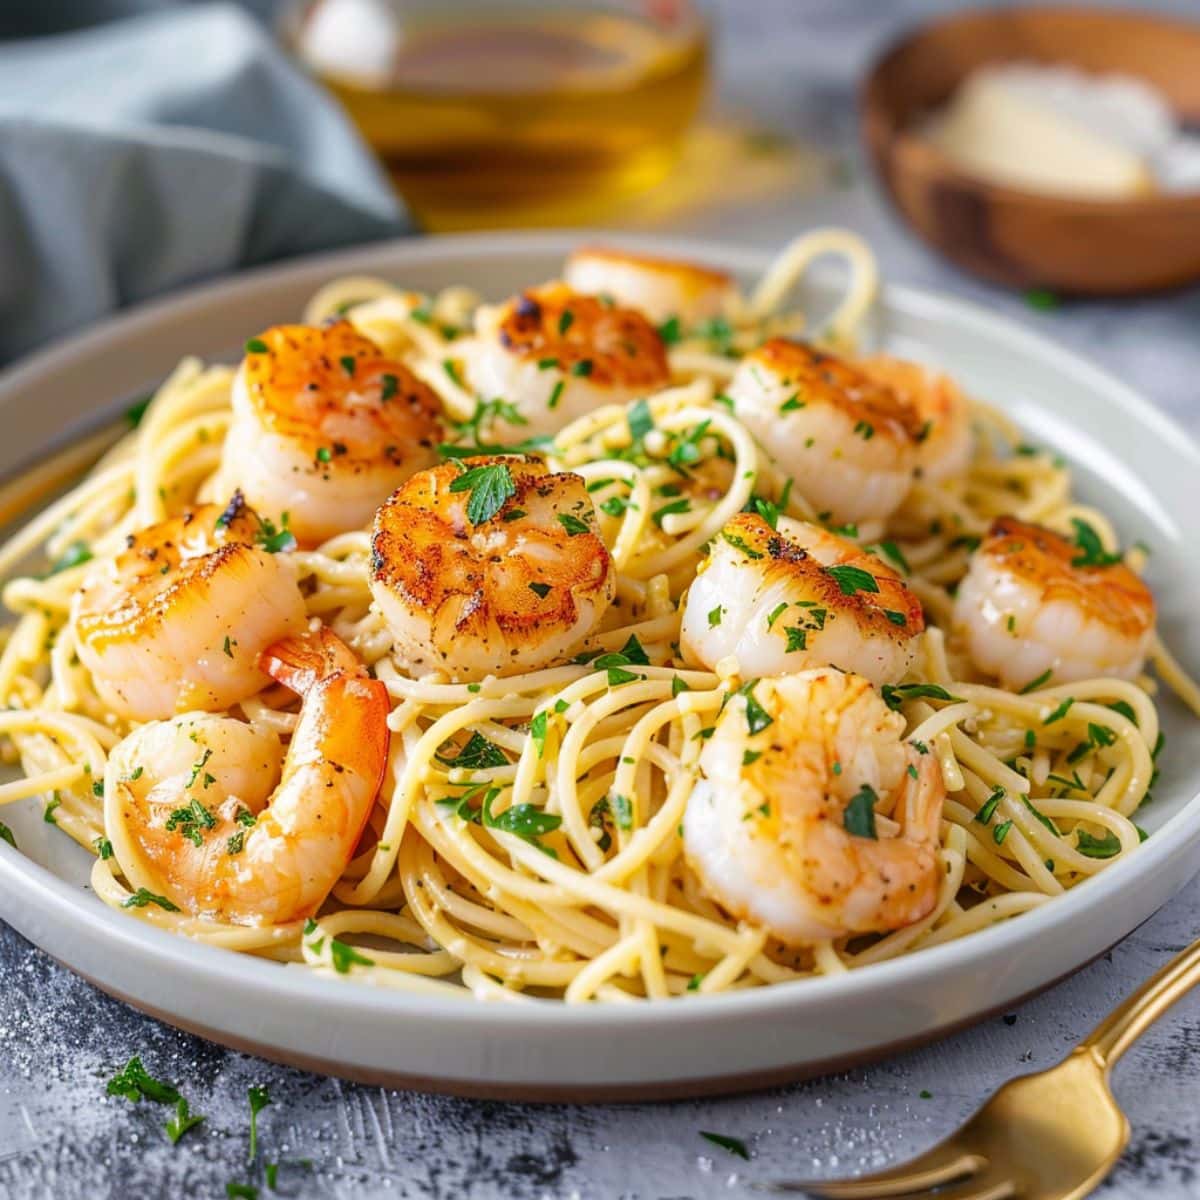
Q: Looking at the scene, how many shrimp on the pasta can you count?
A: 2